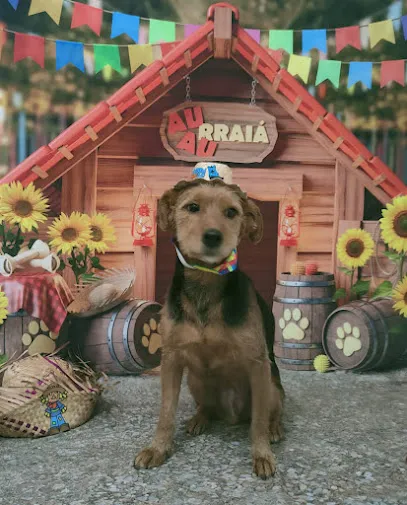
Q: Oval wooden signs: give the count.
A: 1